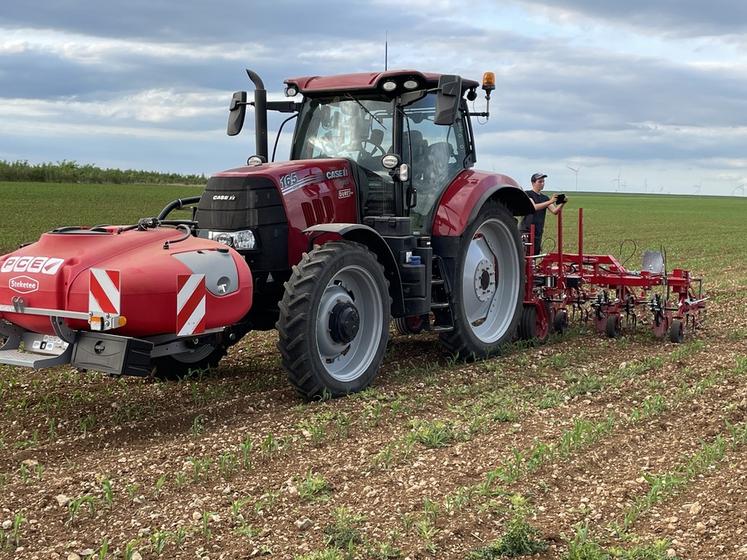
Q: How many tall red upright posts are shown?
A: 2